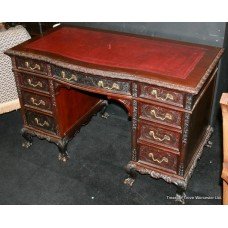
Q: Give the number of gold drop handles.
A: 10